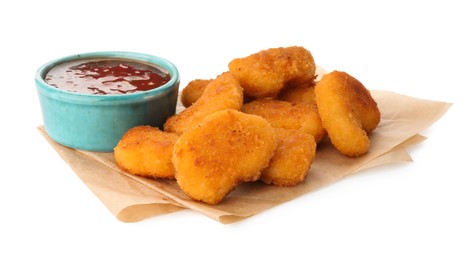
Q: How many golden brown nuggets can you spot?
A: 9